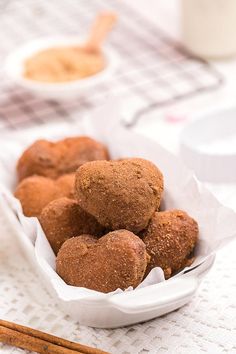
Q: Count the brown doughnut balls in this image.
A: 6